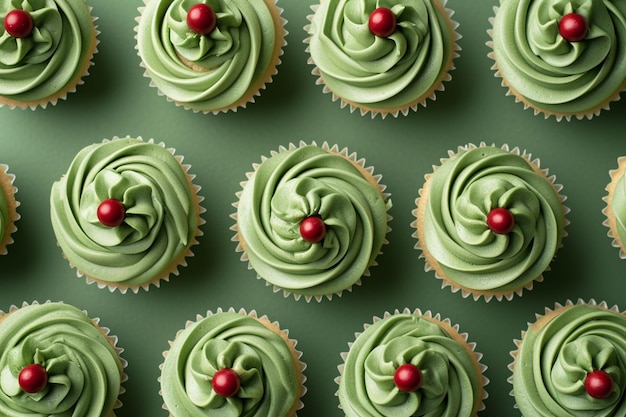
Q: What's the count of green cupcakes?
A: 13